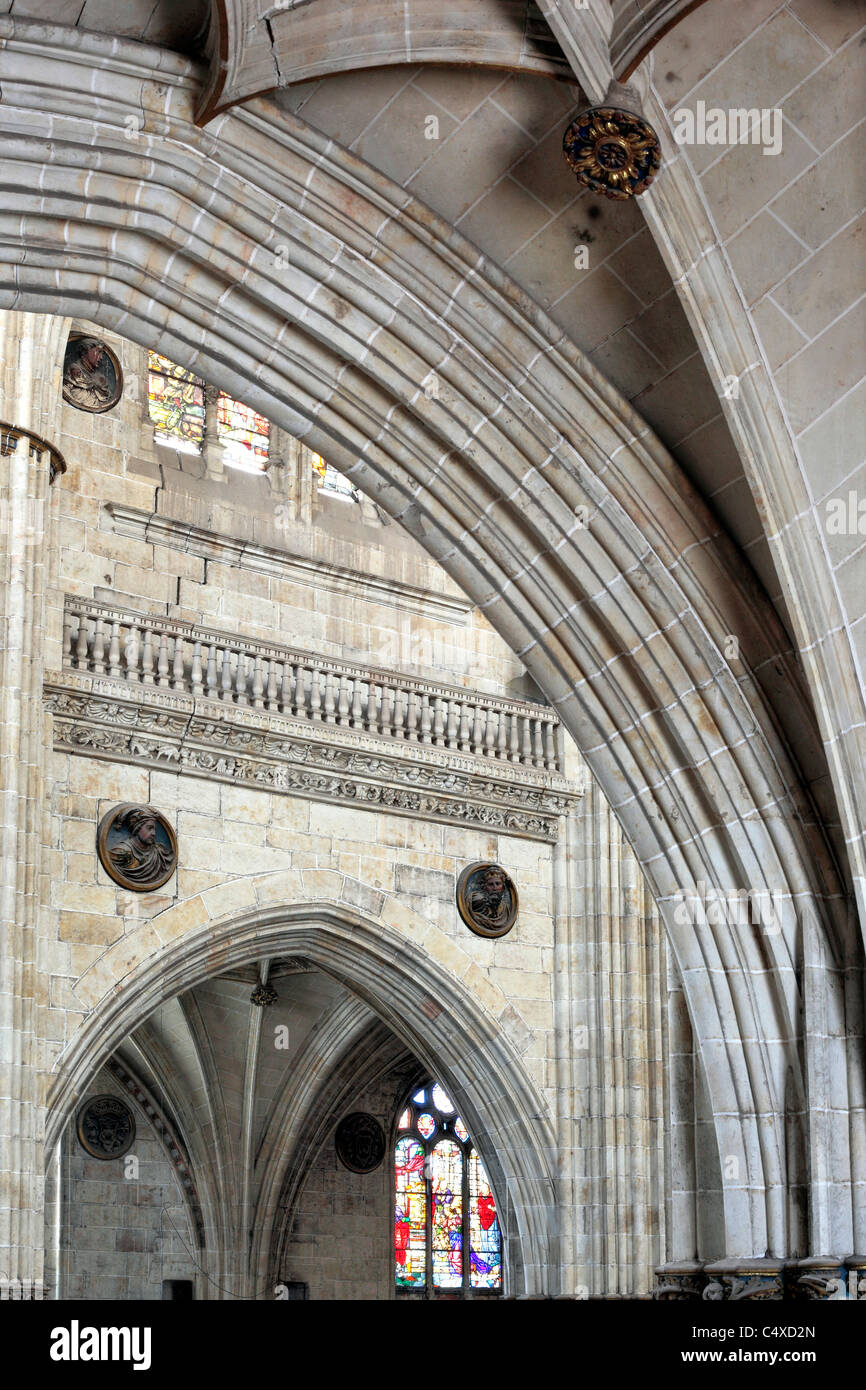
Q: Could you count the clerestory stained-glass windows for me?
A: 3